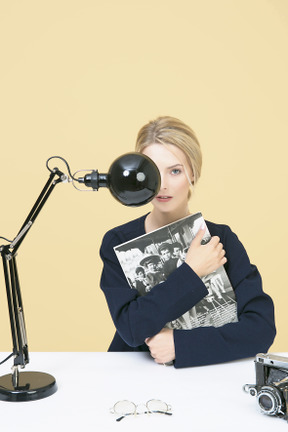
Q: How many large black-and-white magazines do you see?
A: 1